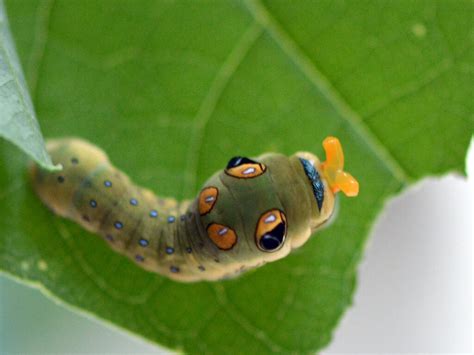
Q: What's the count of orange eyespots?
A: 4